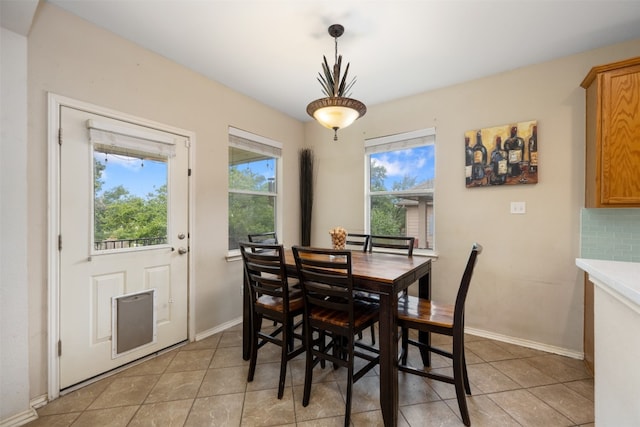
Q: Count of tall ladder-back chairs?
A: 6